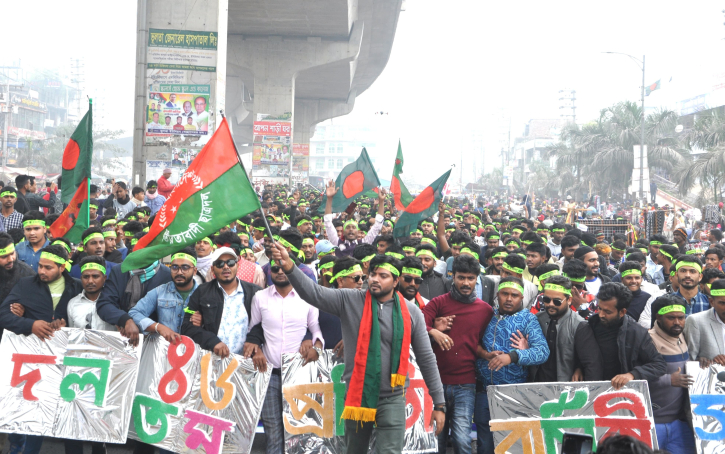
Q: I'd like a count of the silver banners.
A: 5